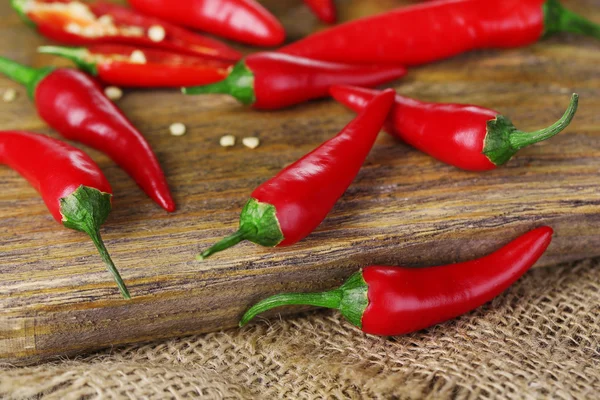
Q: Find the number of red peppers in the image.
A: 11